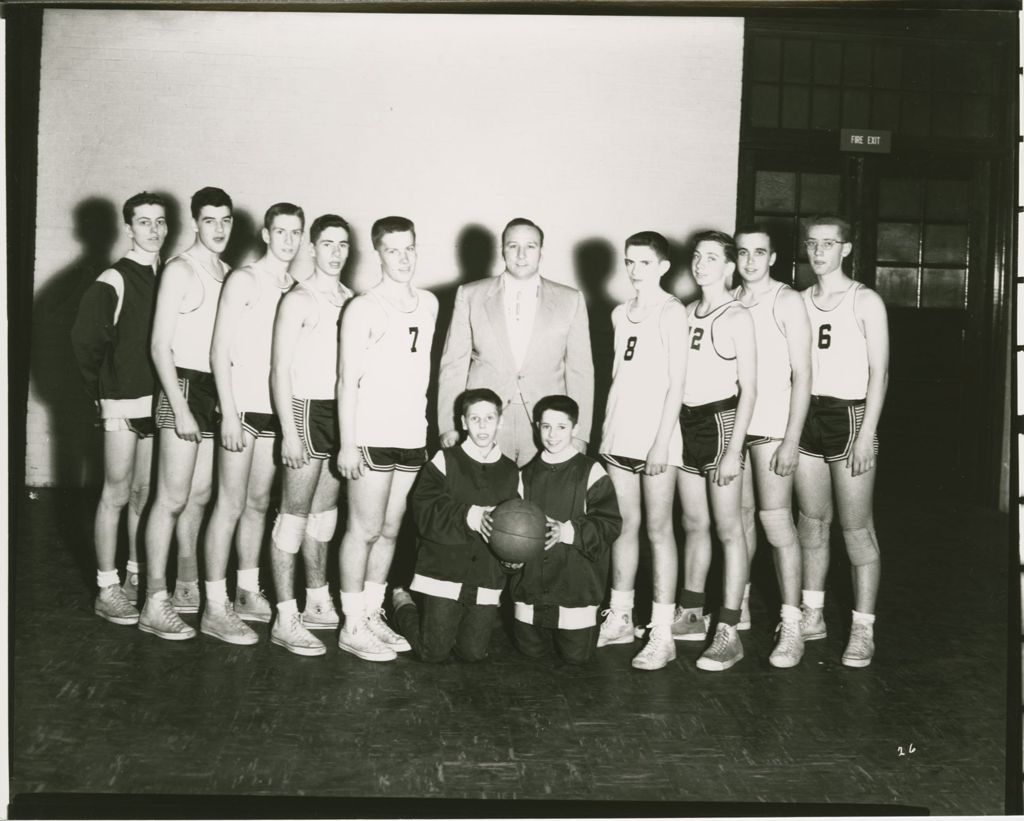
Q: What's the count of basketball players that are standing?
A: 9